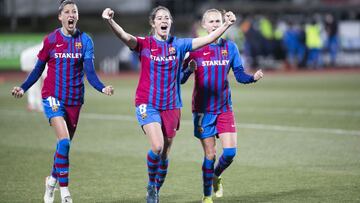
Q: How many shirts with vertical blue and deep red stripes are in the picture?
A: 3